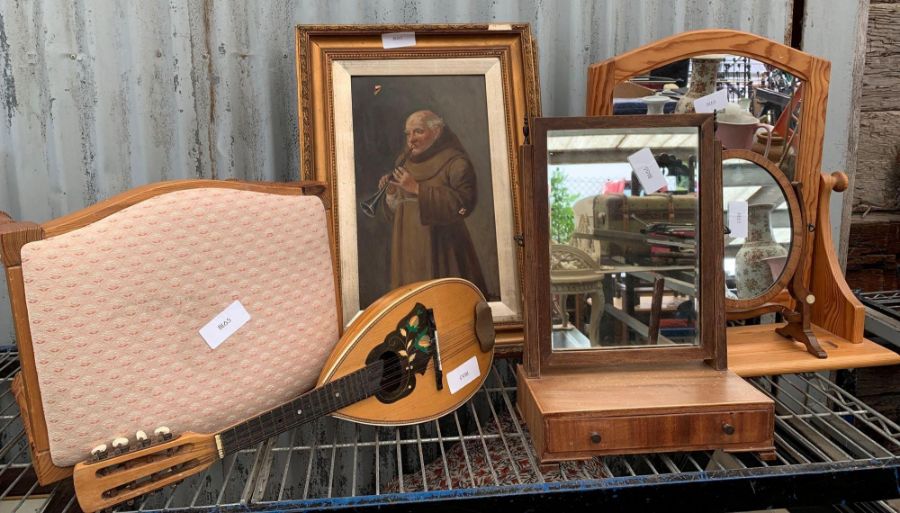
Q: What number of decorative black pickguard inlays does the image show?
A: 1